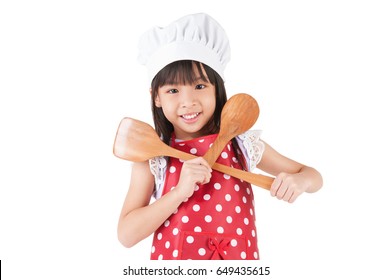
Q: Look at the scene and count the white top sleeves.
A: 2